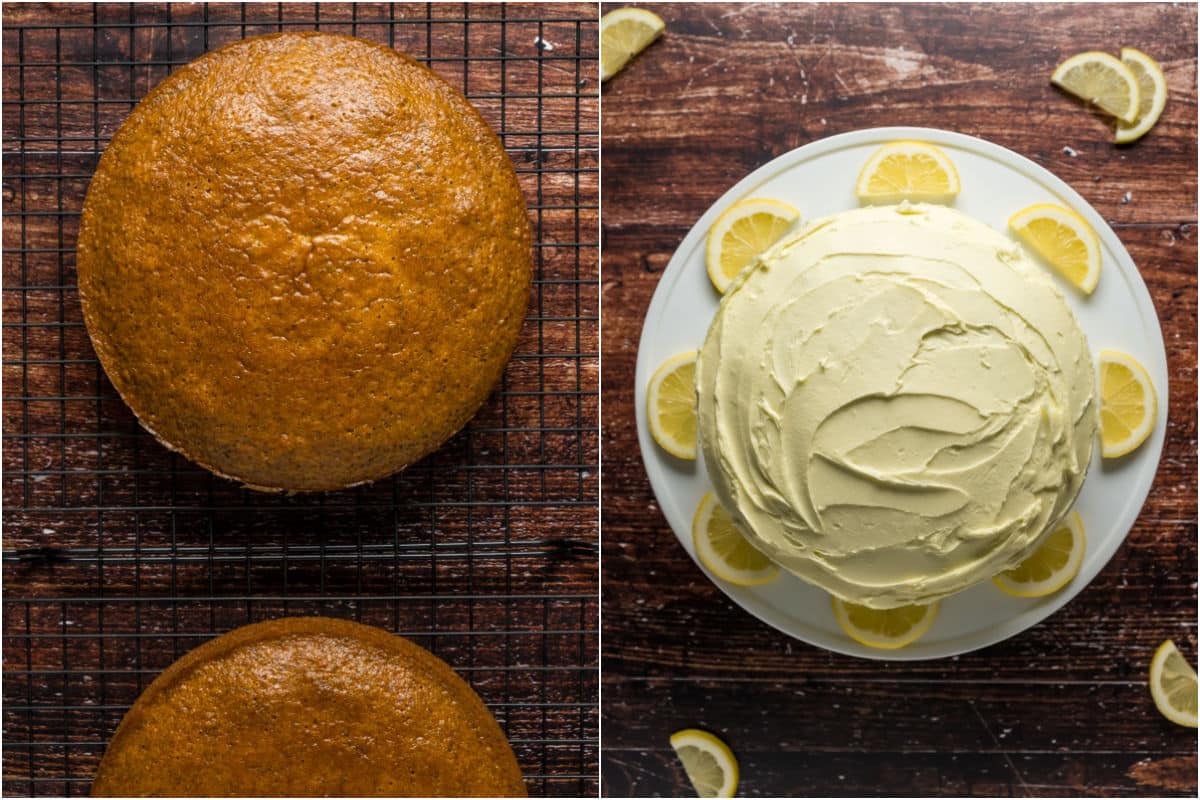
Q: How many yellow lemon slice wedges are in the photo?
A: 13